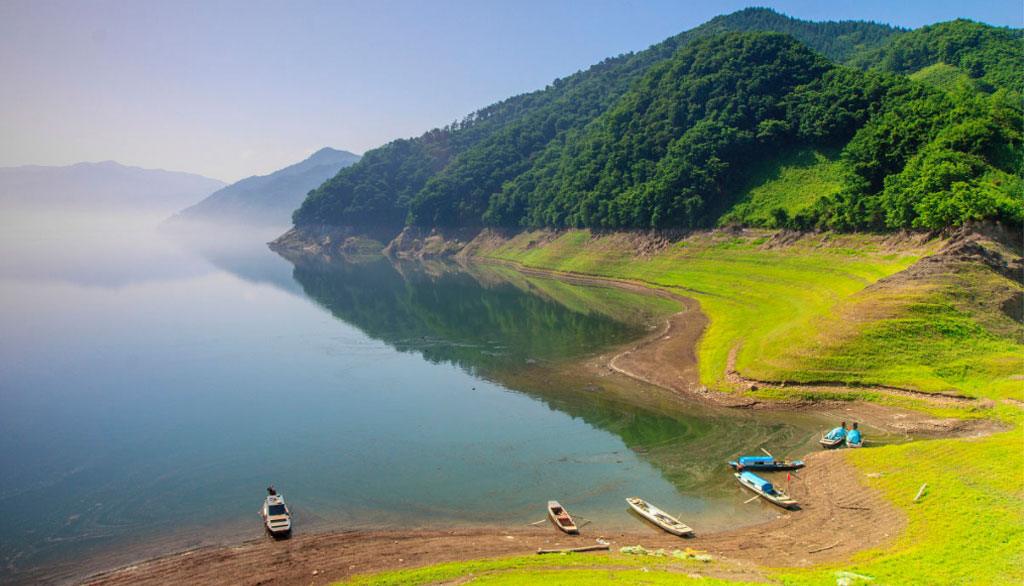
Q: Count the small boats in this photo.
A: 7